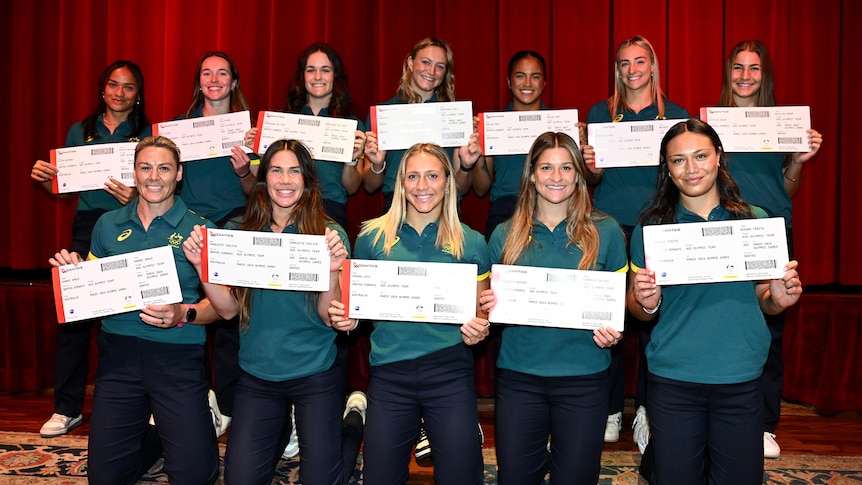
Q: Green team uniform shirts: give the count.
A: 12